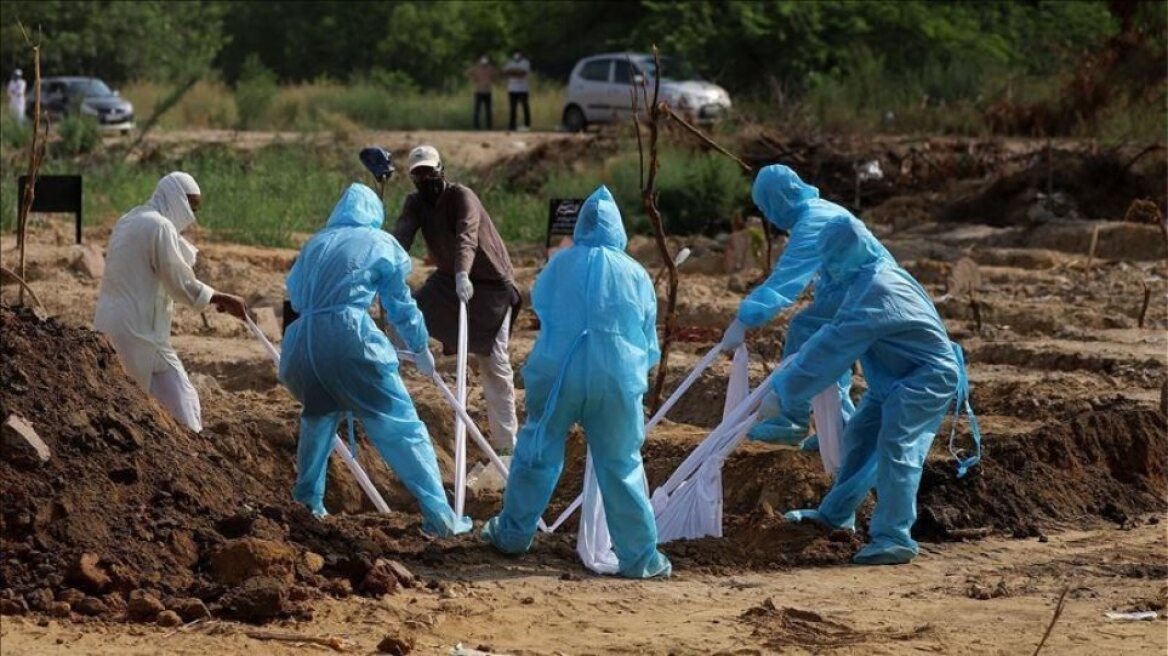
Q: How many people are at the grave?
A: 6